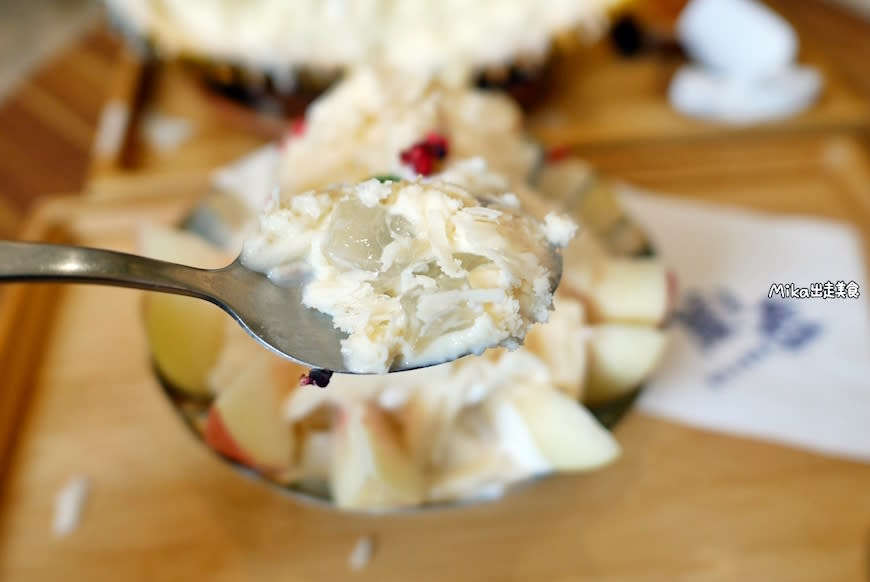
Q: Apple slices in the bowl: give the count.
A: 6